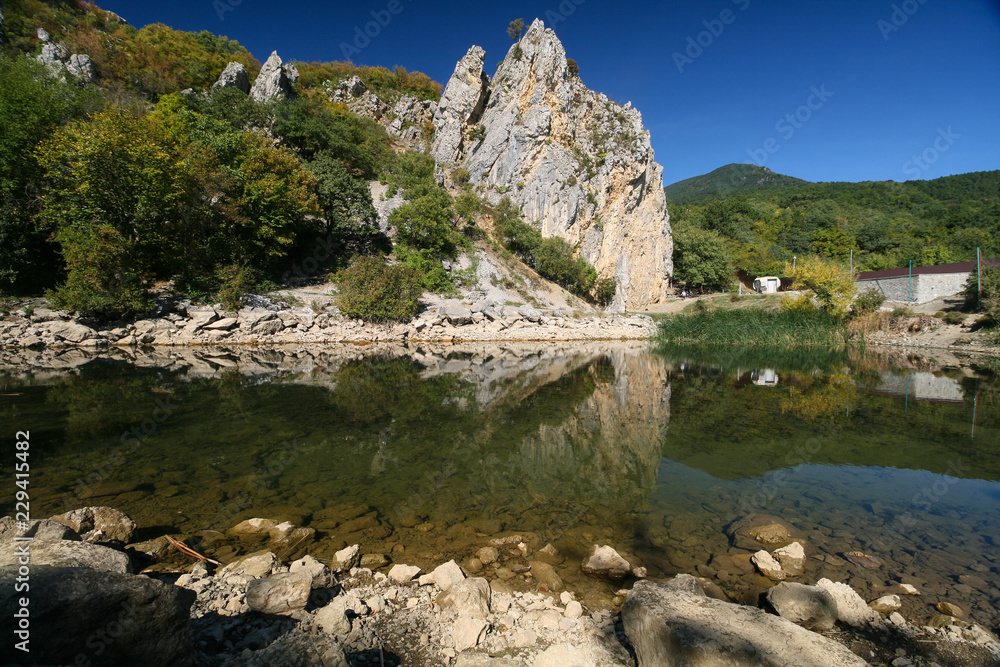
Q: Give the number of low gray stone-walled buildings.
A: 1